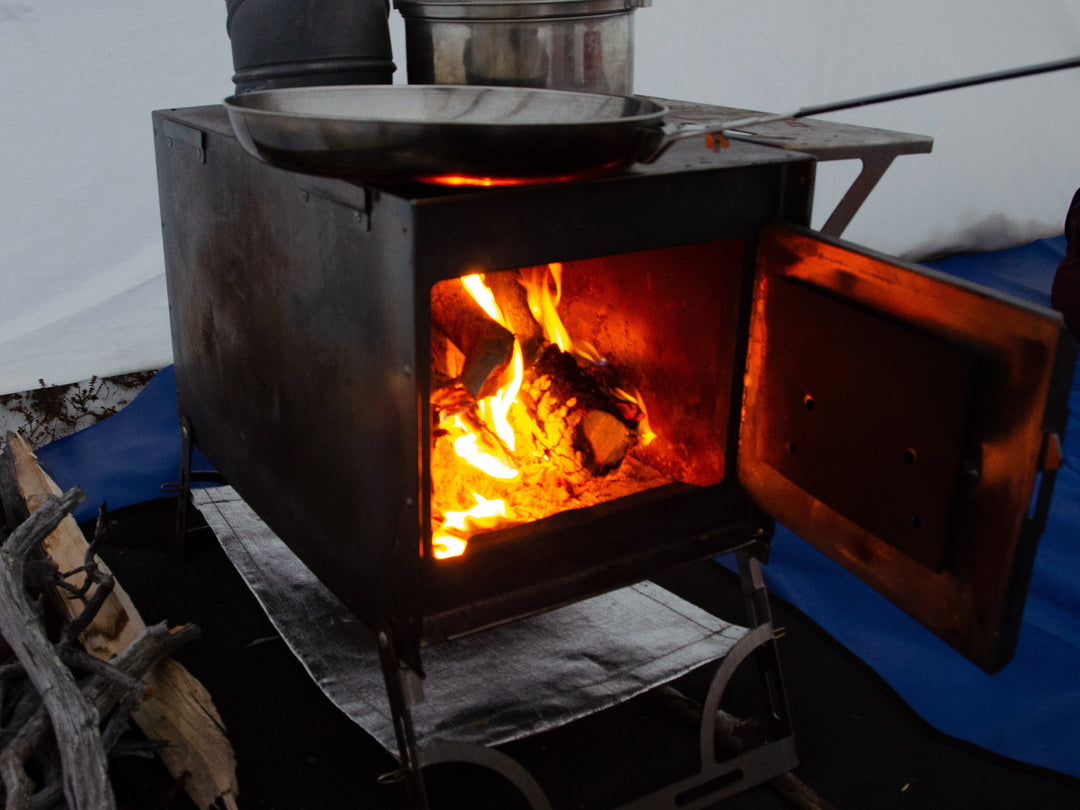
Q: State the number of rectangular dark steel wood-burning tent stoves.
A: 1